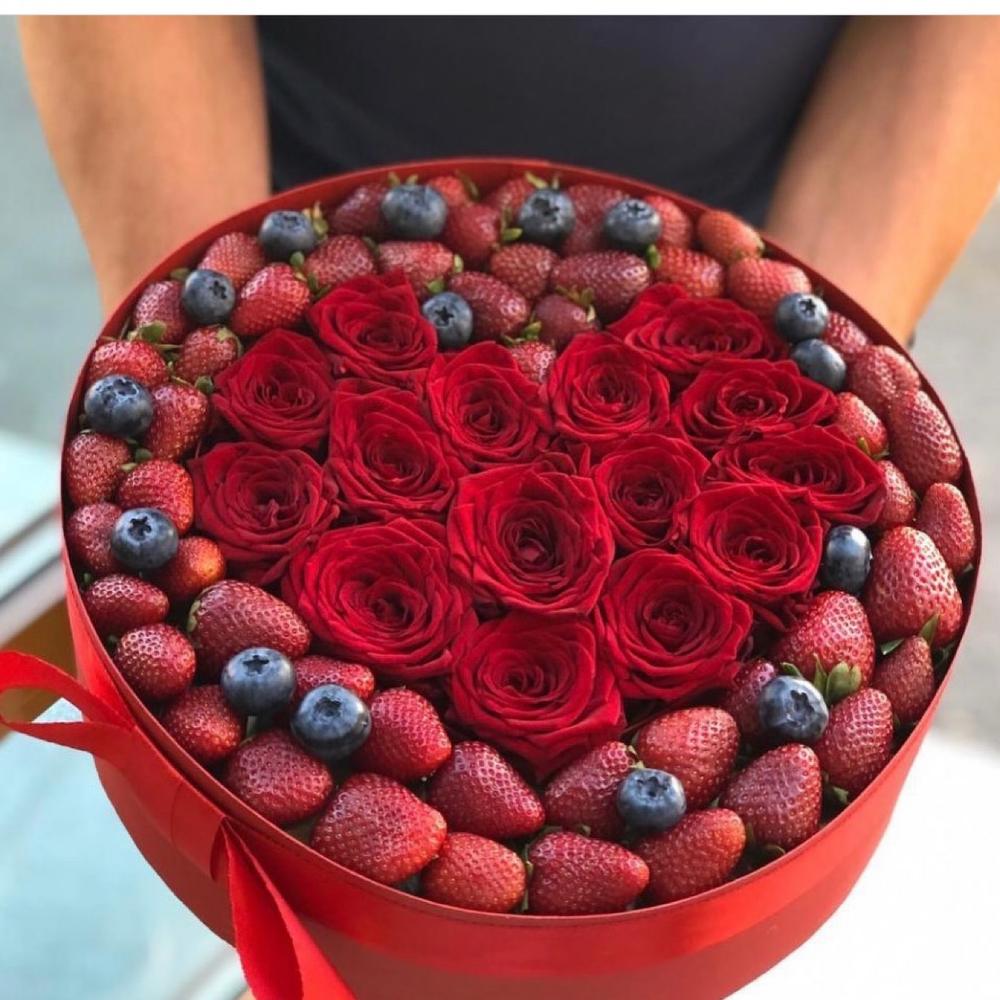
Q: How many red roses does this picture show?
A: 15